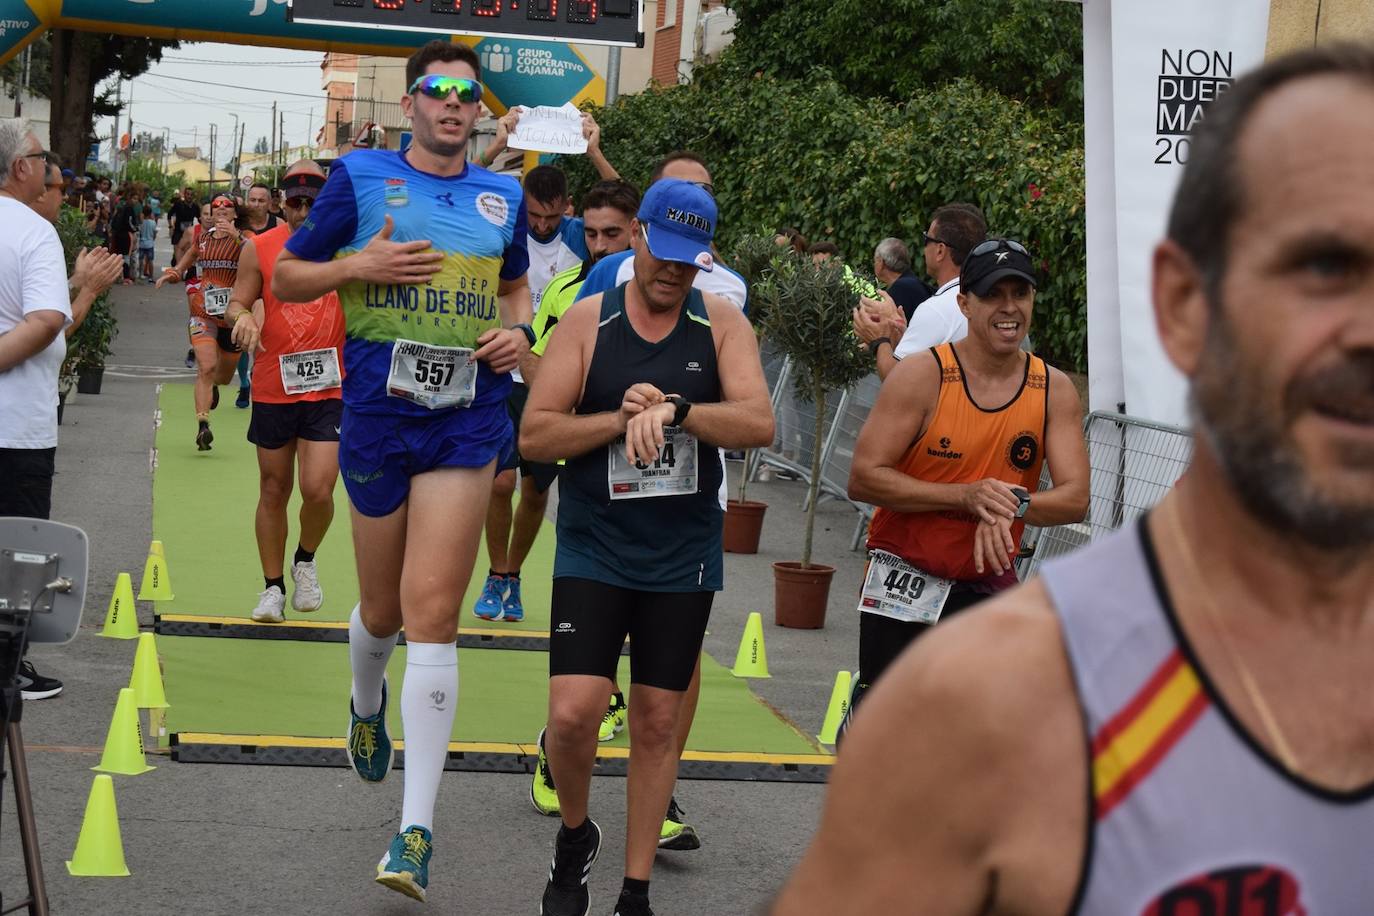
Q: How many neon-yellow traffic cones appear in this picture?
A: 7